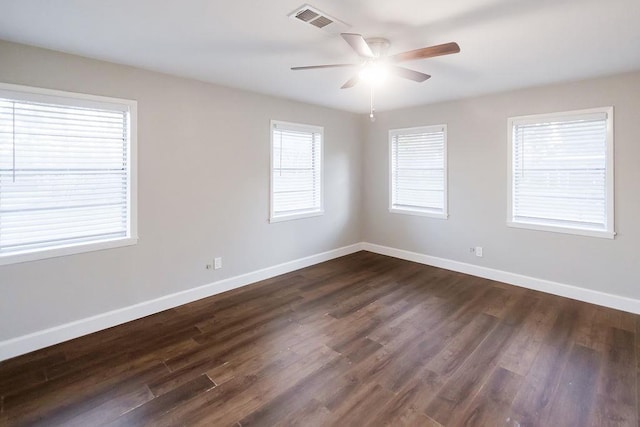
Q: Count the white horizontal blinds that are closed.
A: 4